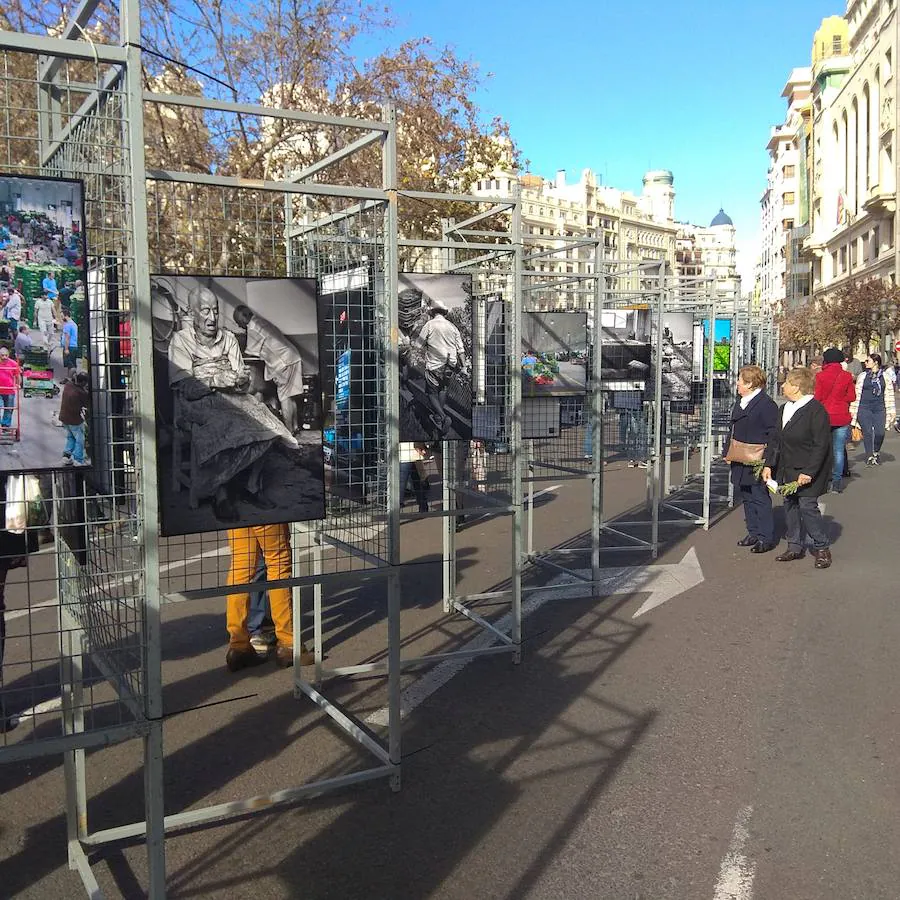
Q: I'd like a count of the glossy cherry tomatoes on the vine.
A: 0